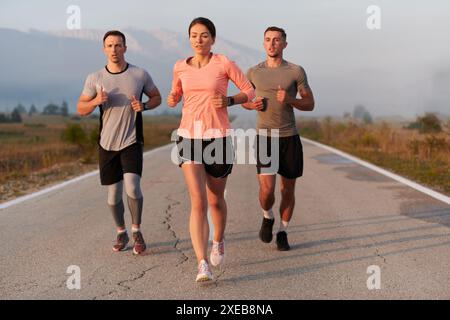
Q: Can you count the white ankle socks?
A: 4